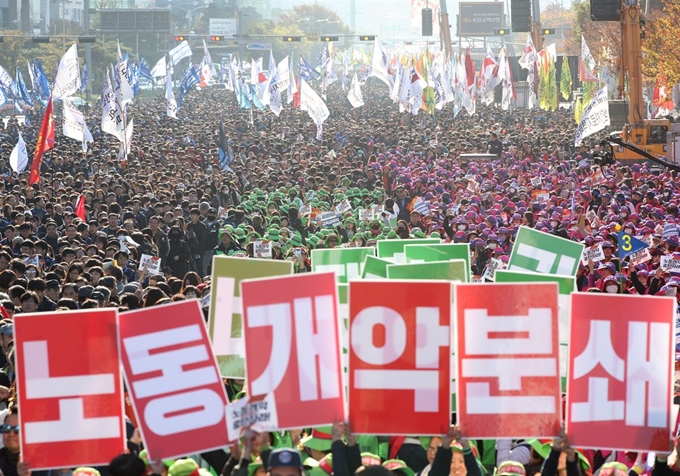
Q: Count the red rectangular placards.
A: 6